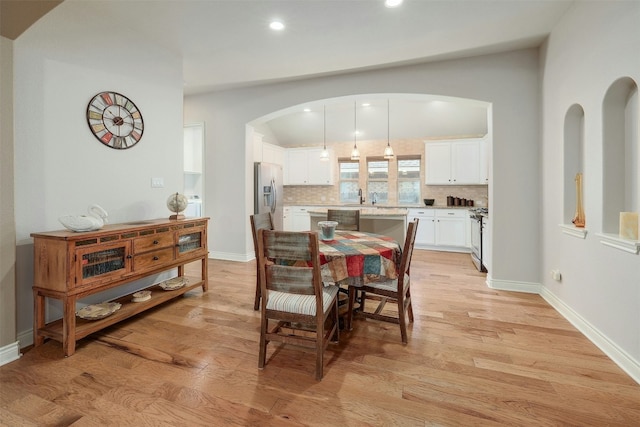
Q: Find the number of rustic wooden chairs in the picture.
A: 4